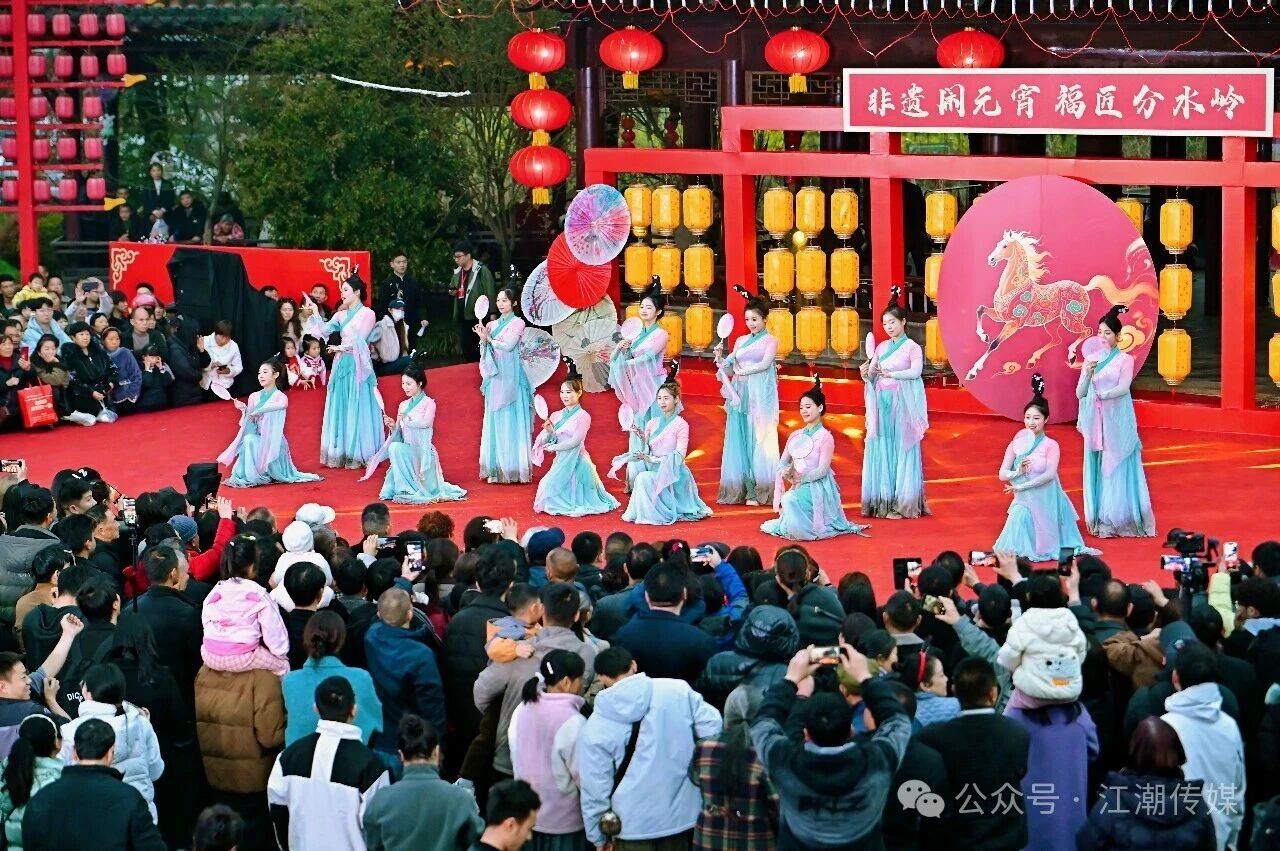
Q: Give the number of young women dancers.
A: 12